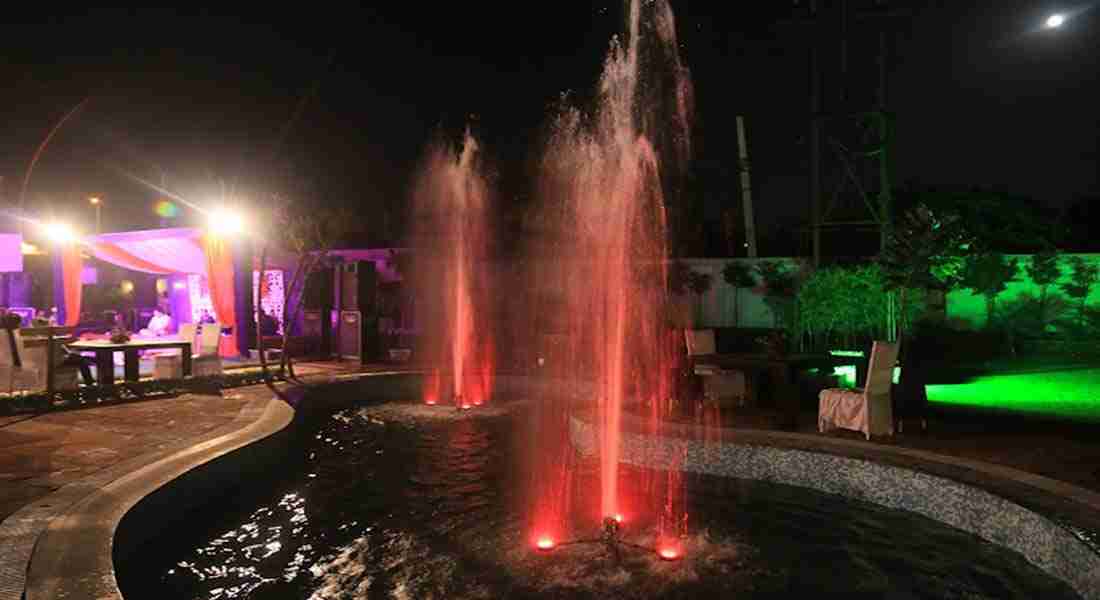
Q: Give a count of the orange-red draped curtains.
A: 2